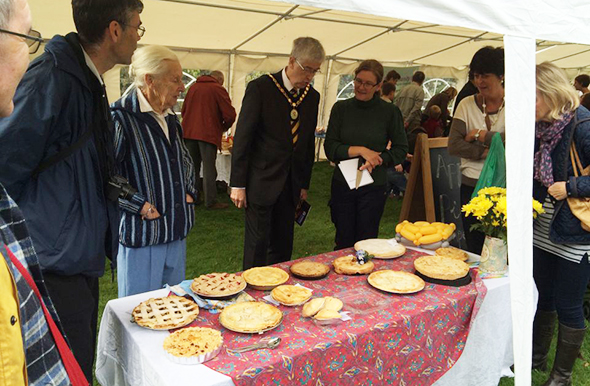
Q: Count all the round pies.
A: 12